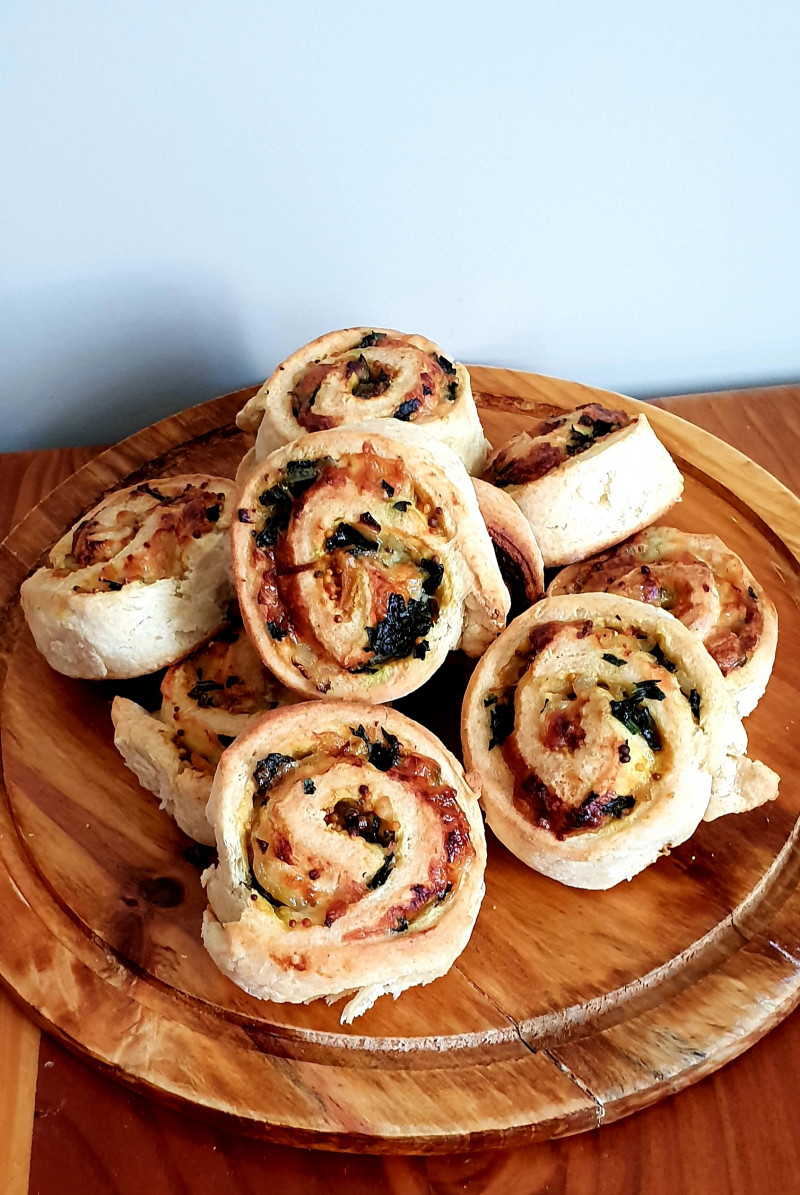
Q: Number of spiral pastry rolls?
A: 9